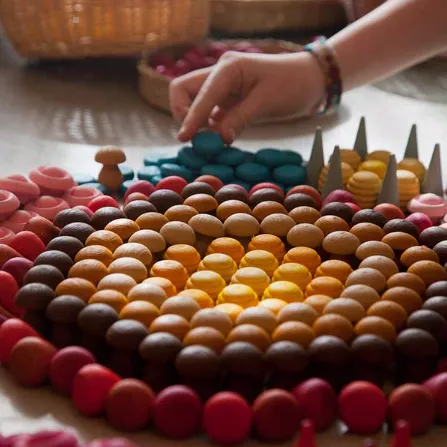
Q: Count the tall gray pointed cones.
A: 6